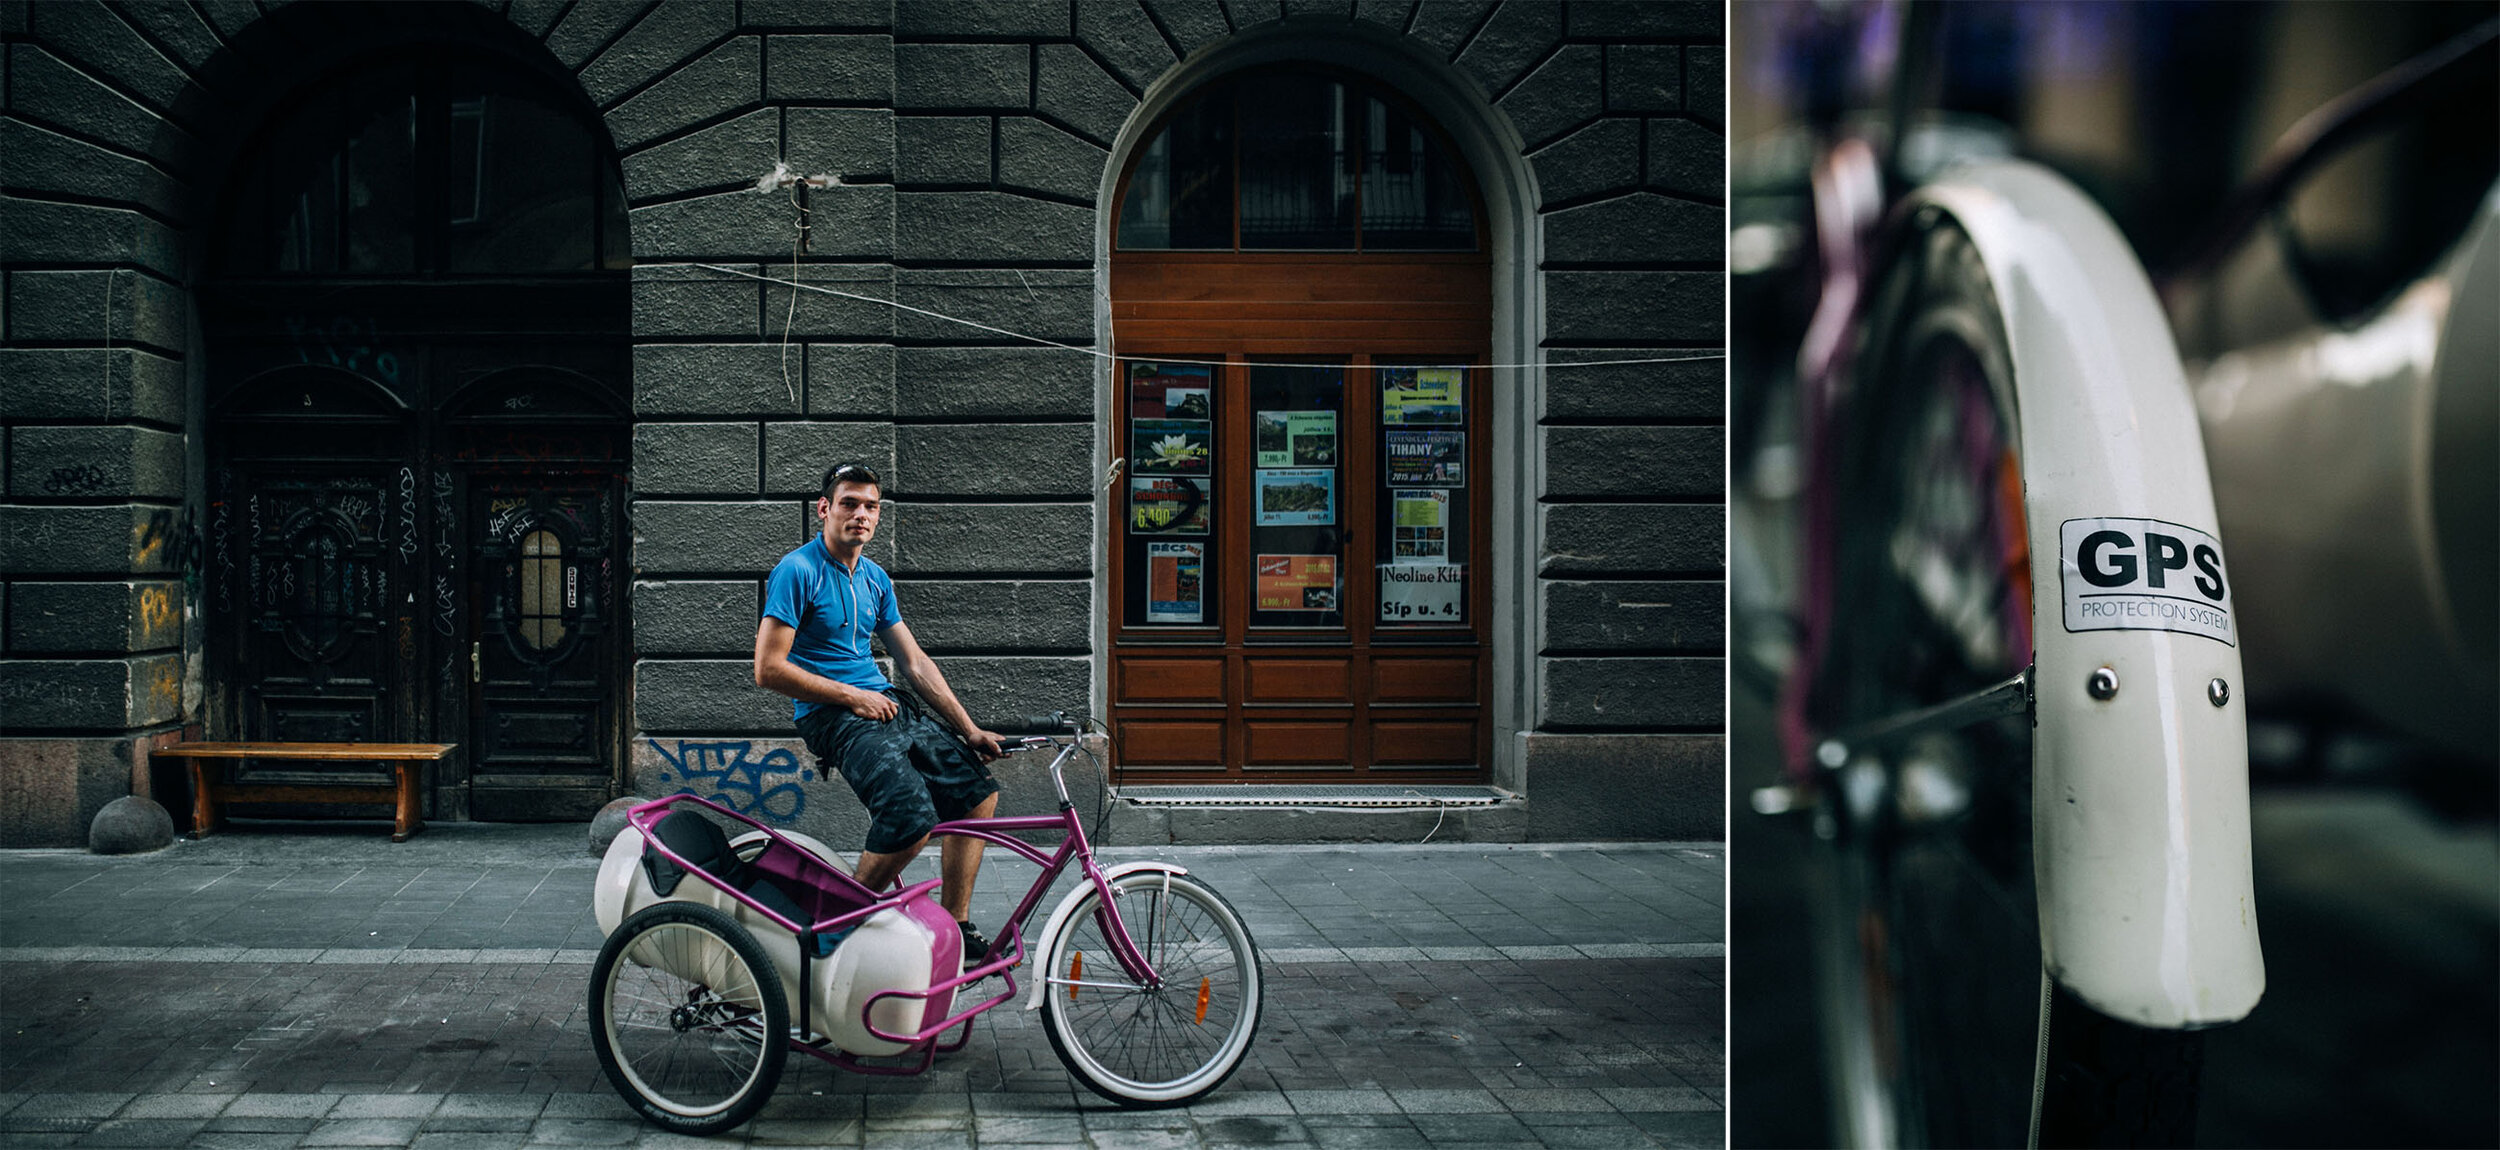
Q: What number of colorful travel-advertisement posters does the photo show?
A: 10